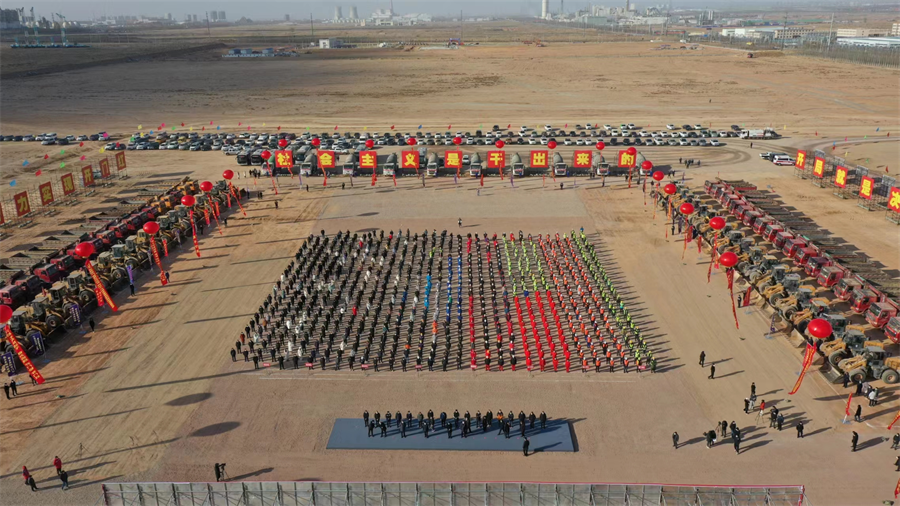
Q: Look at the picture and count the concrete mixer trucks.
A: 10